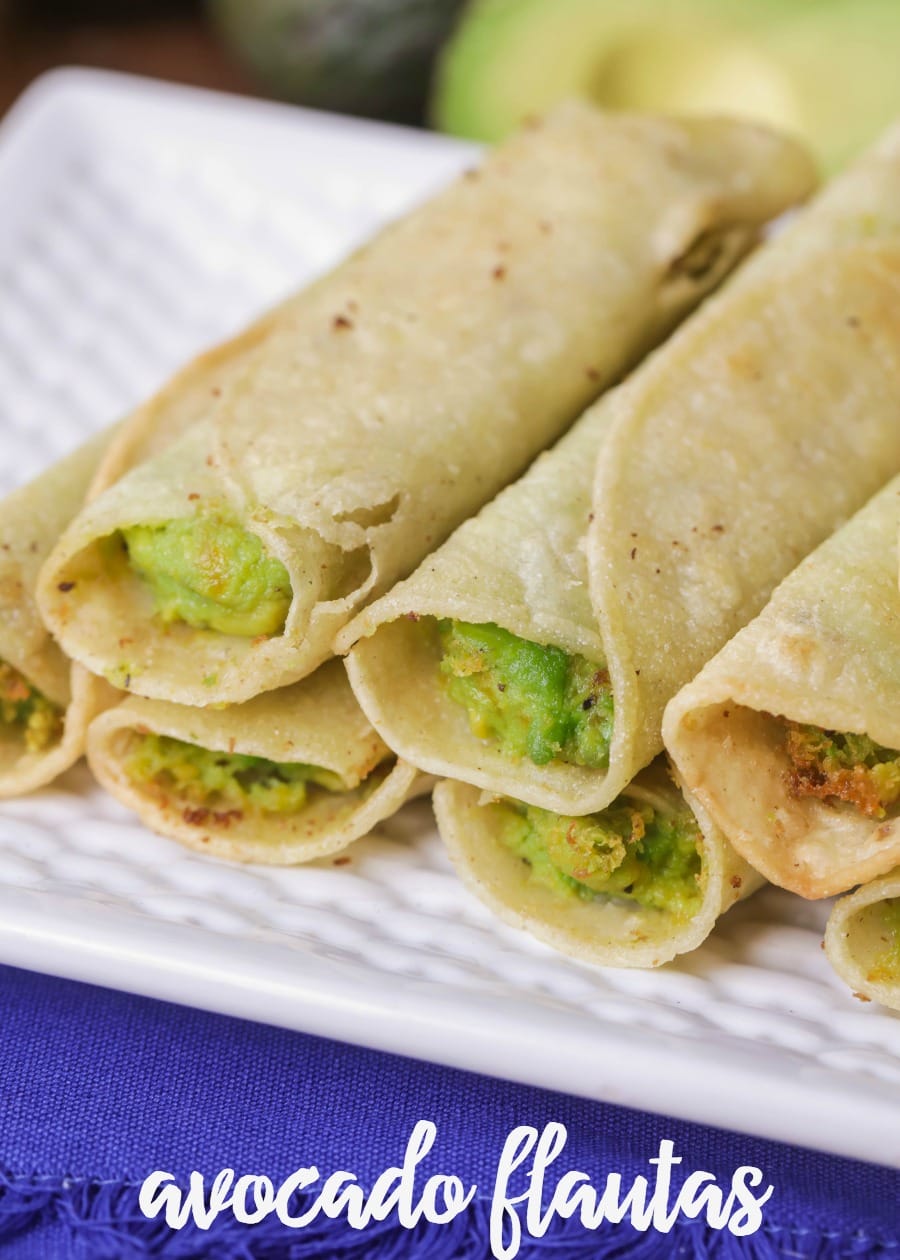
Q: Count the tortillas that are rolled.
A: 7